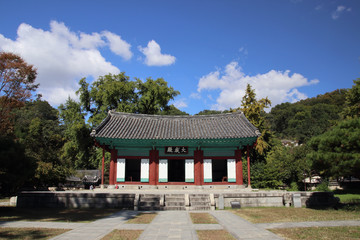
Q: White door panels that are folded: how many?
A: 6